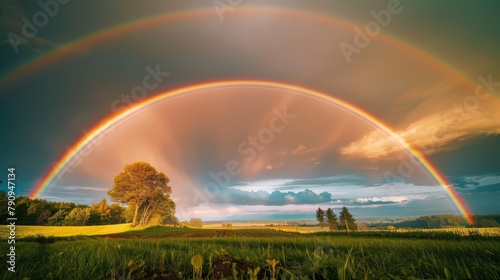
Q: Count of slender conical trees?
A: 3